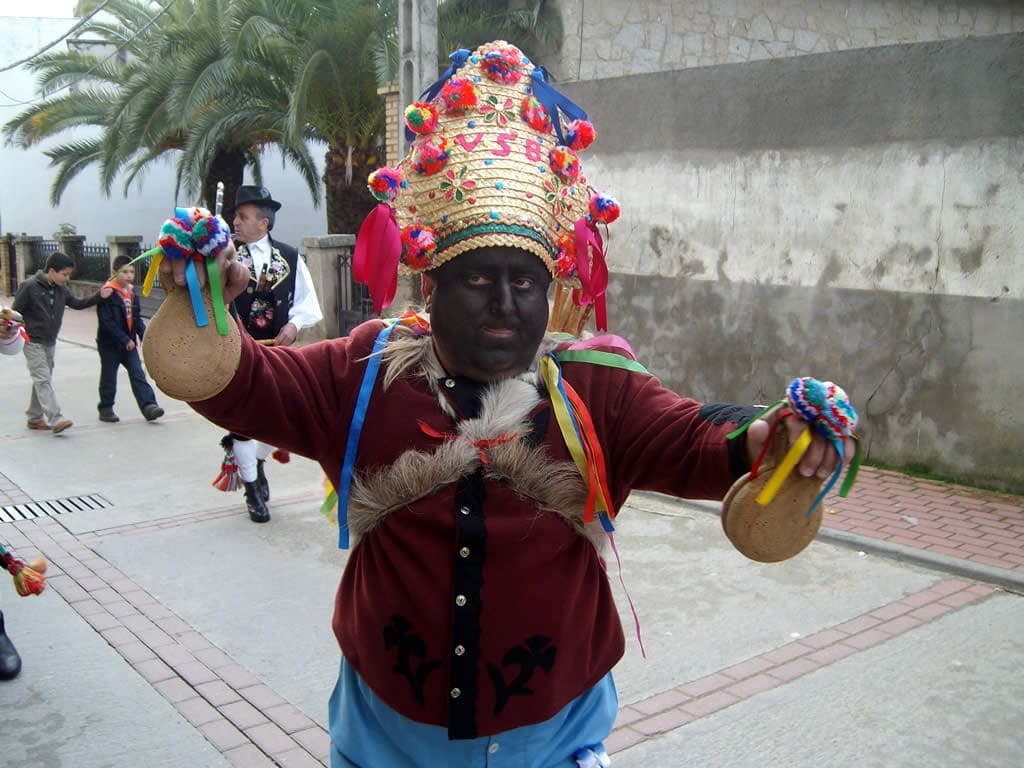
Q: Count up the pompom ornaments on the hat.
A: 11